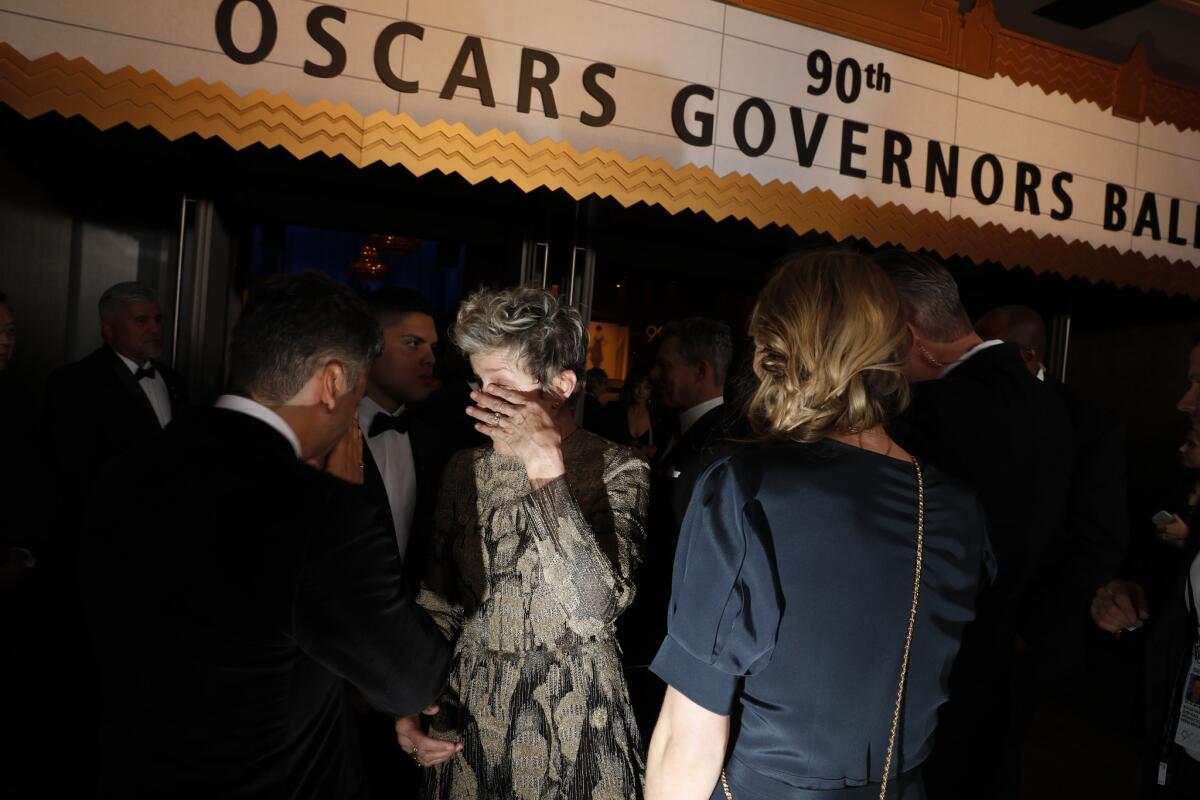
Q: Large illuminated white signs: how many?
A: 1